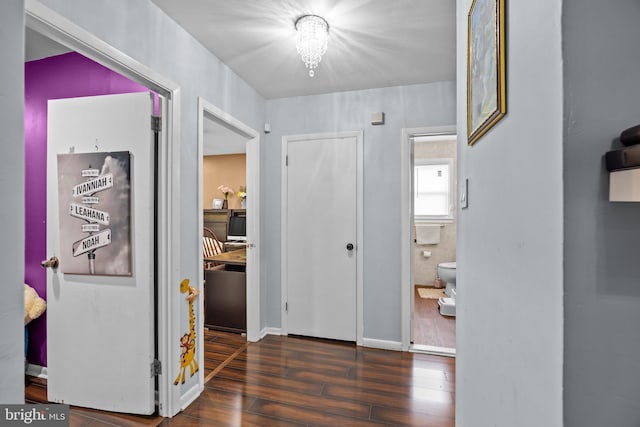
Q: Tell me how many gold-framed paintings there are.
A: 1